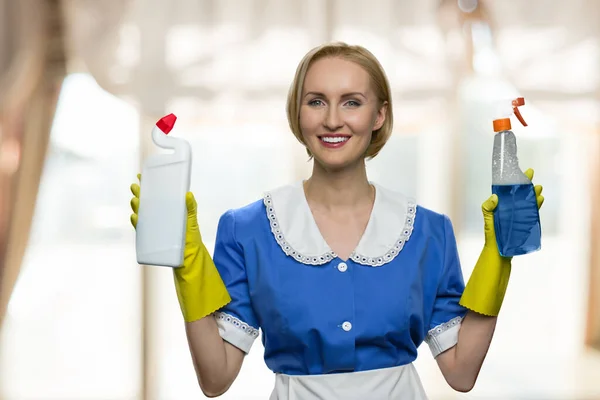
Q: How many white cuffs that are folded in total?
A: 2